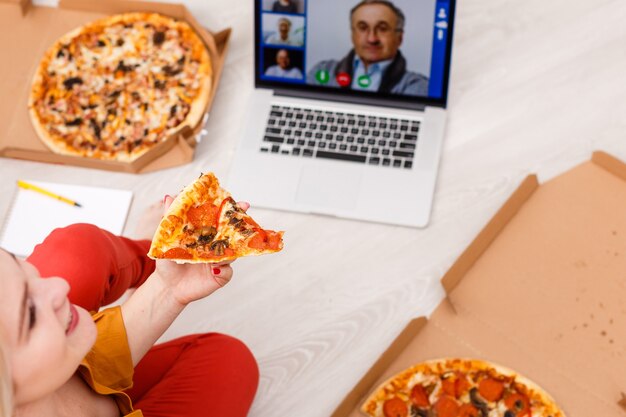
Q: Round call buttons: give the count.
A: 3